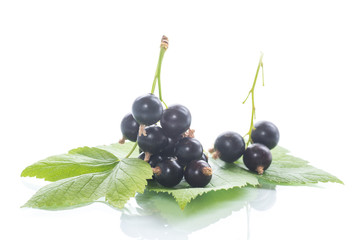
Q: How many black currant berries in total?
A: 13